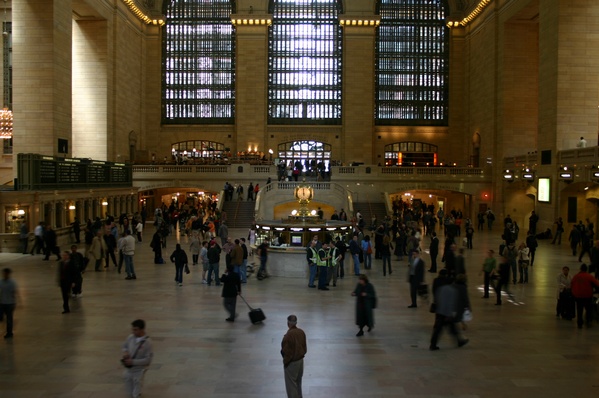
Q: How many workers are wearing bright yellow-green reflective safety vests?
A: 3